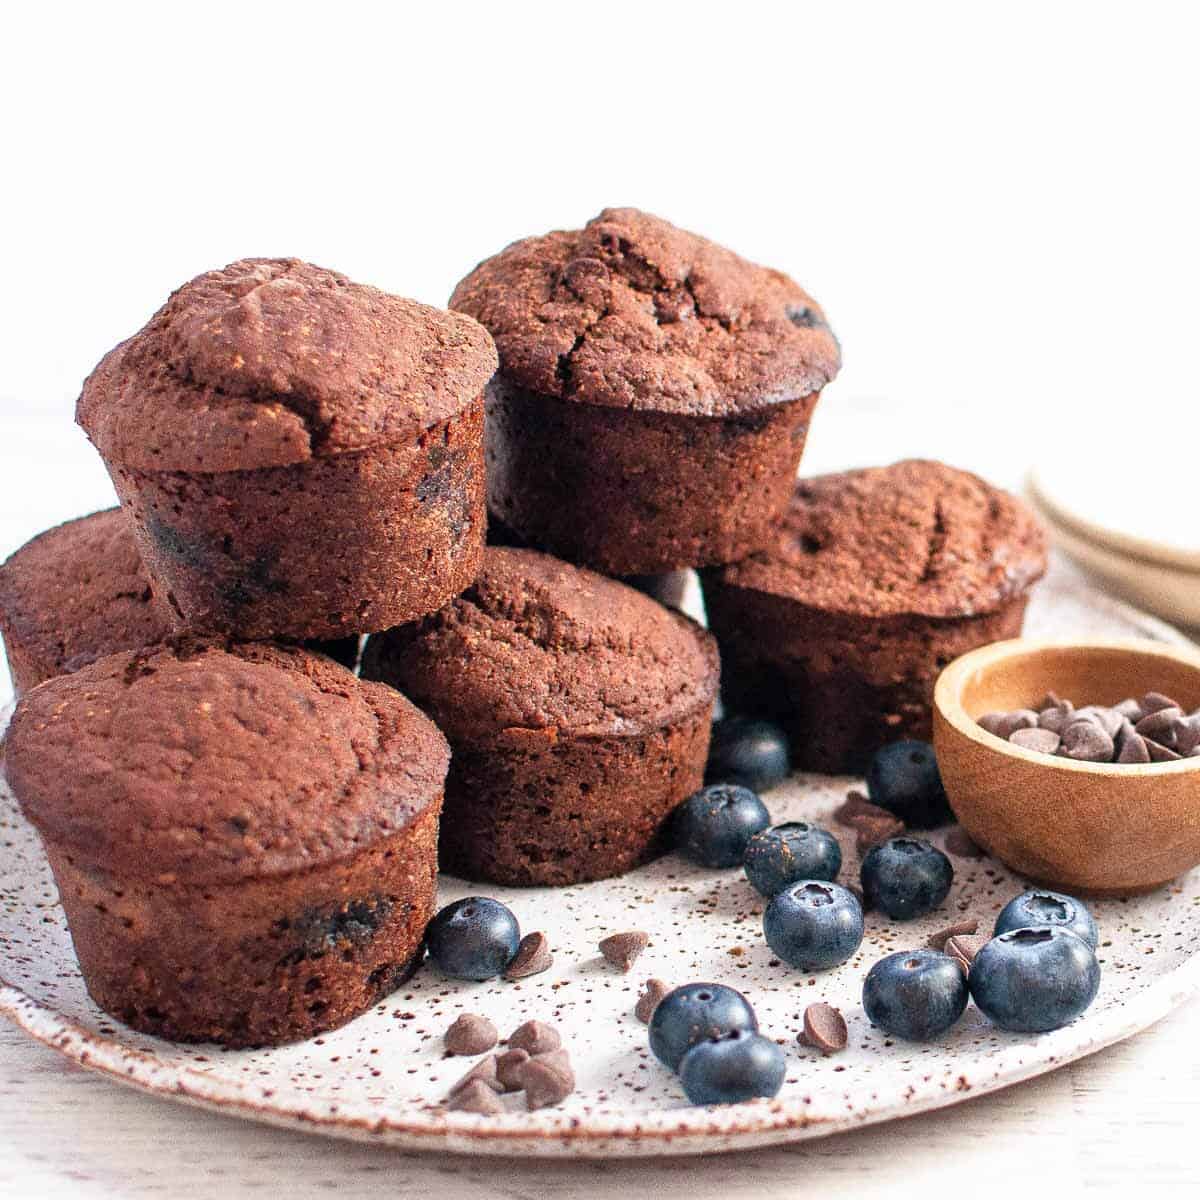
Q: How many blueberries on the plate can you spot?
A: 12